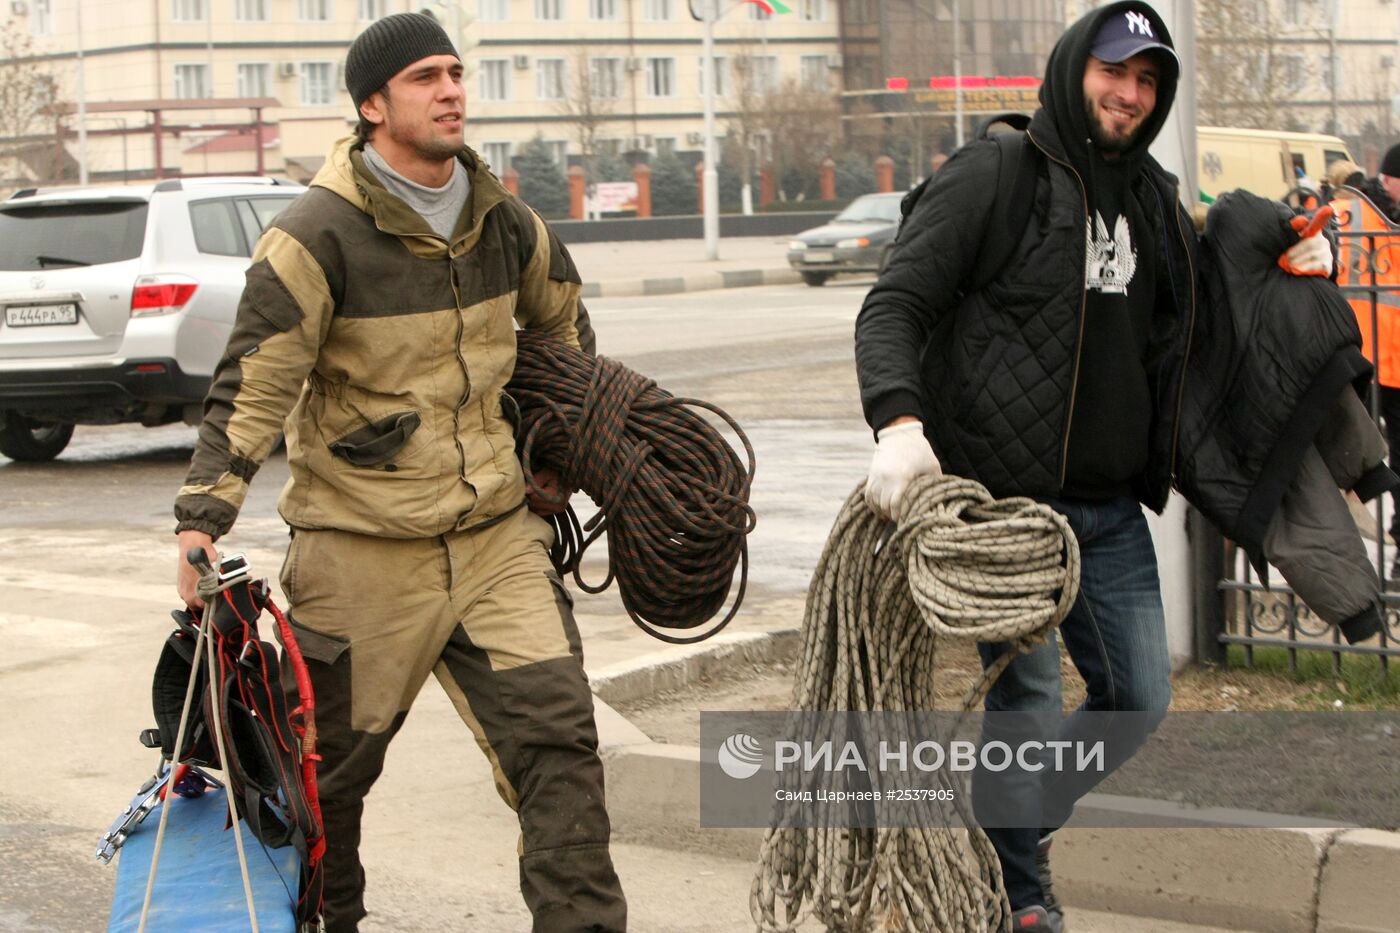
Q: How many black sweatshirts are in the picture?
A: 1